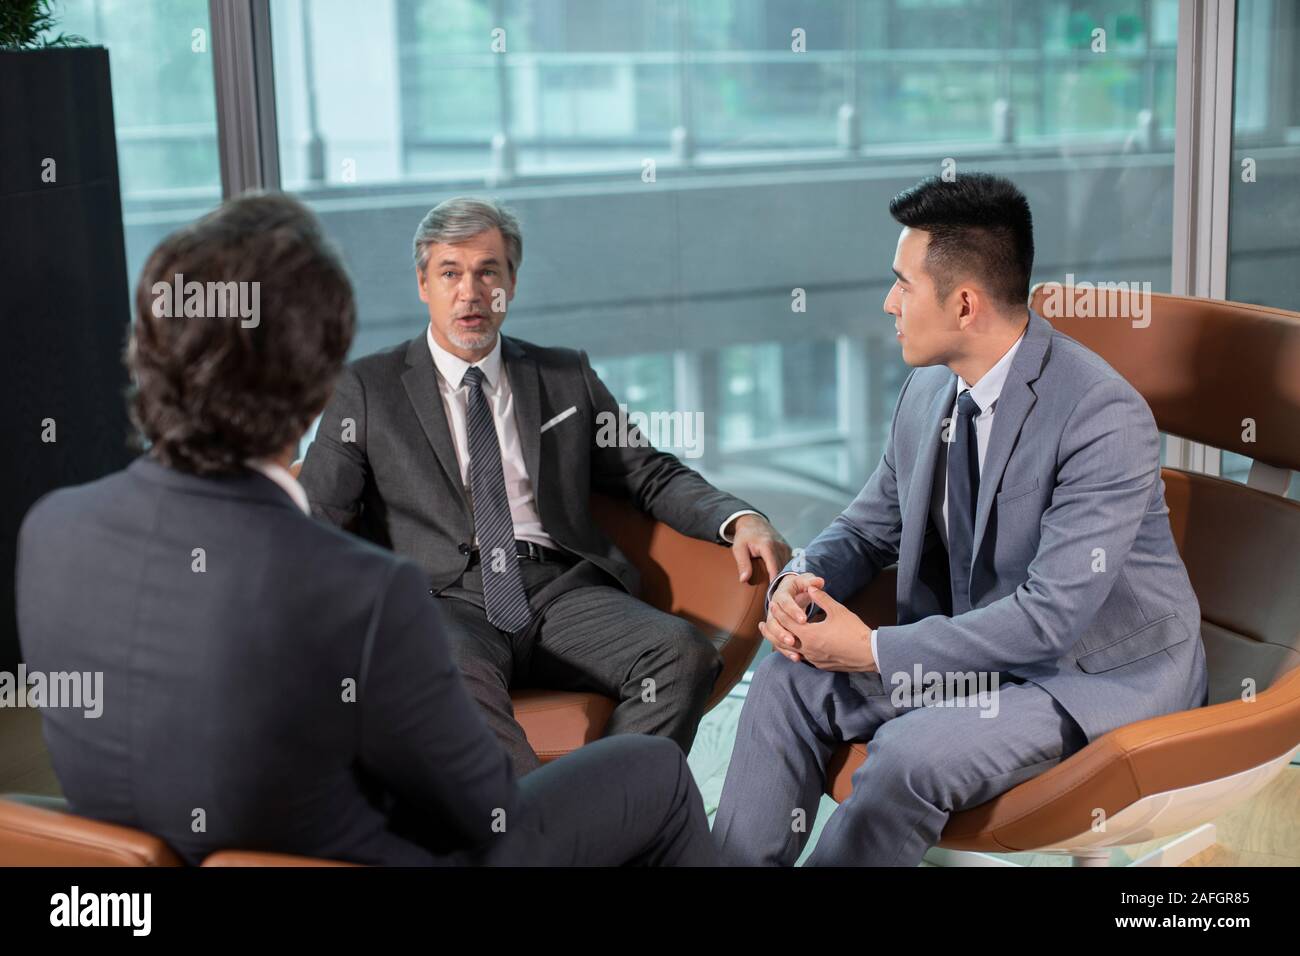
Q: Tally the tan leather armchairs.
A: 3